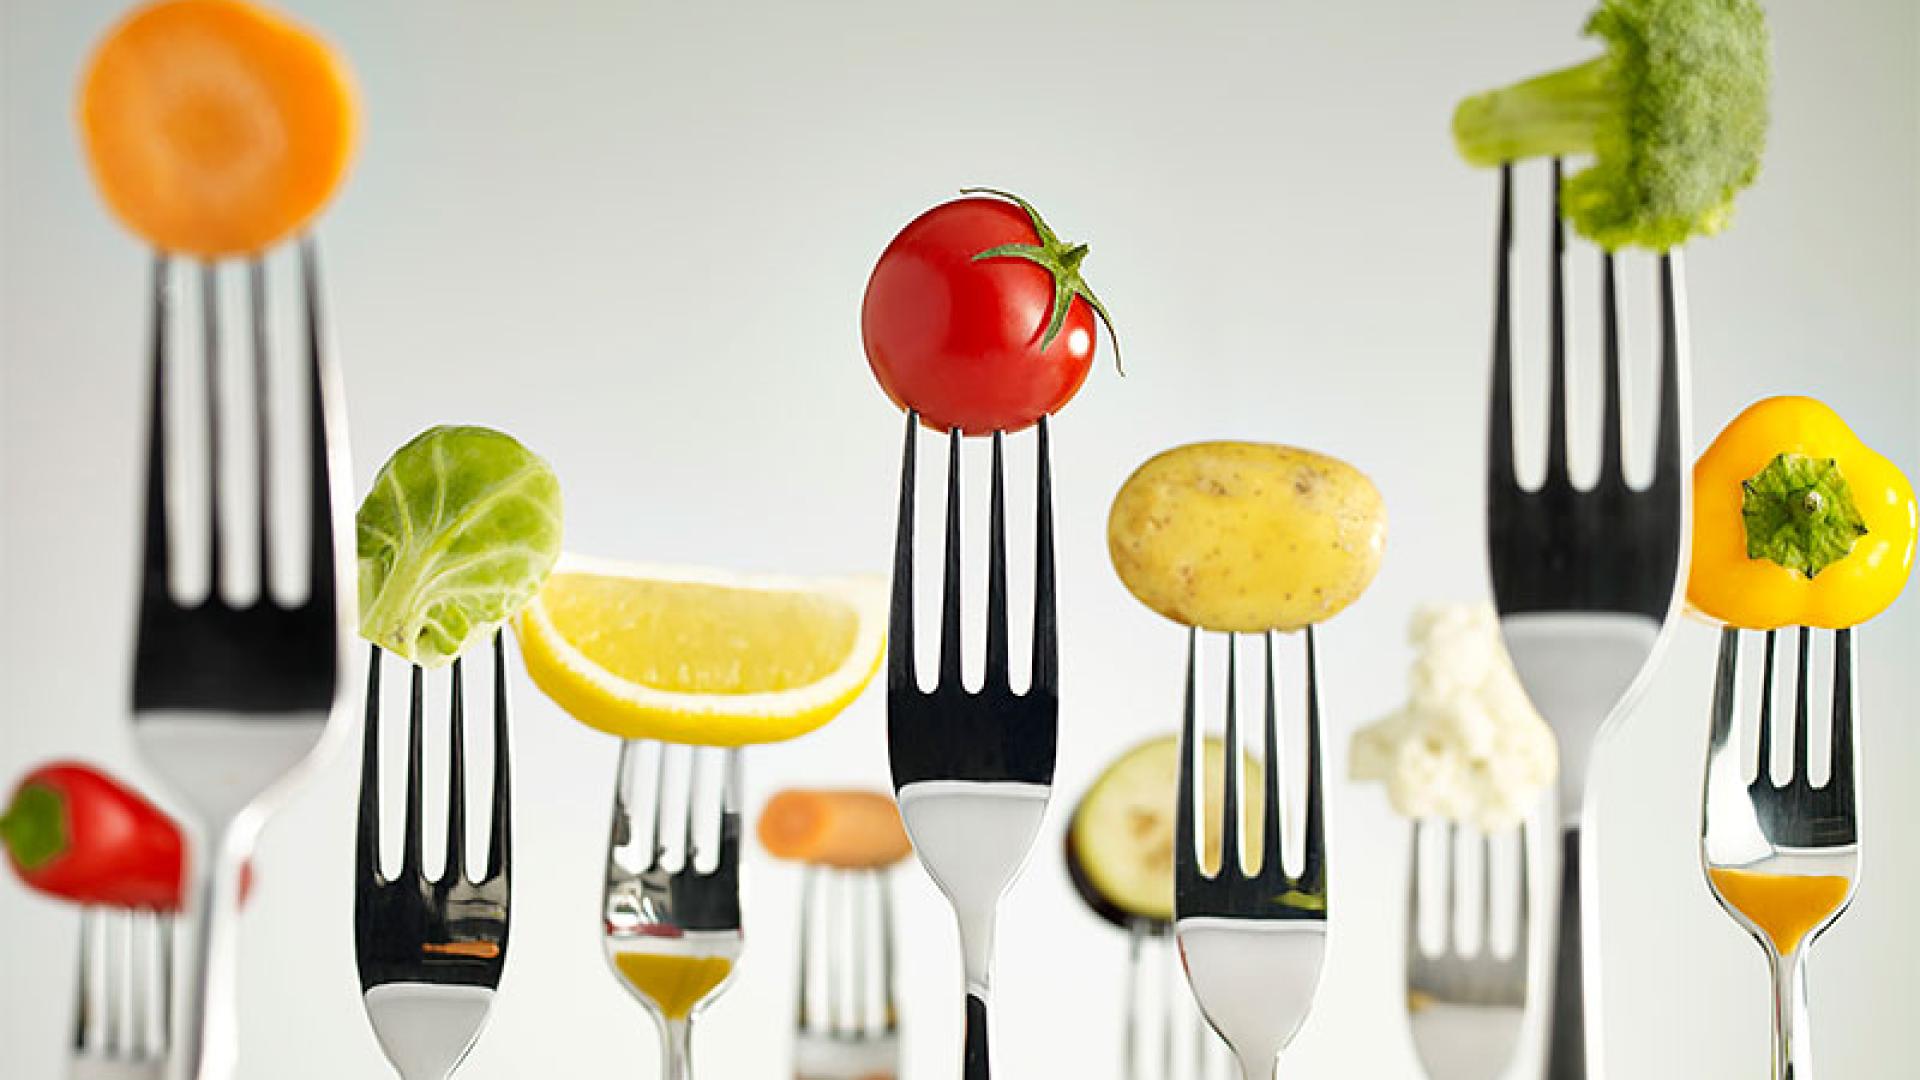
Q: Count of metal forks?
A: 11